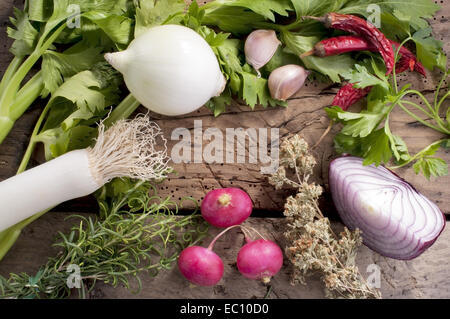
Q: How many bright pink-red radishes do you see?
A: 3